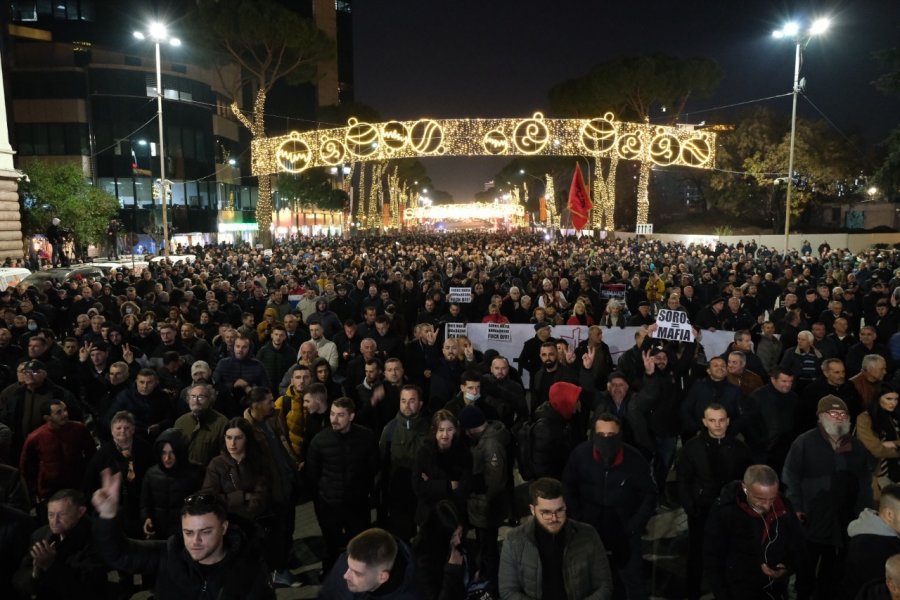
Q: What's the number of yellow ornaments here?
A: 11